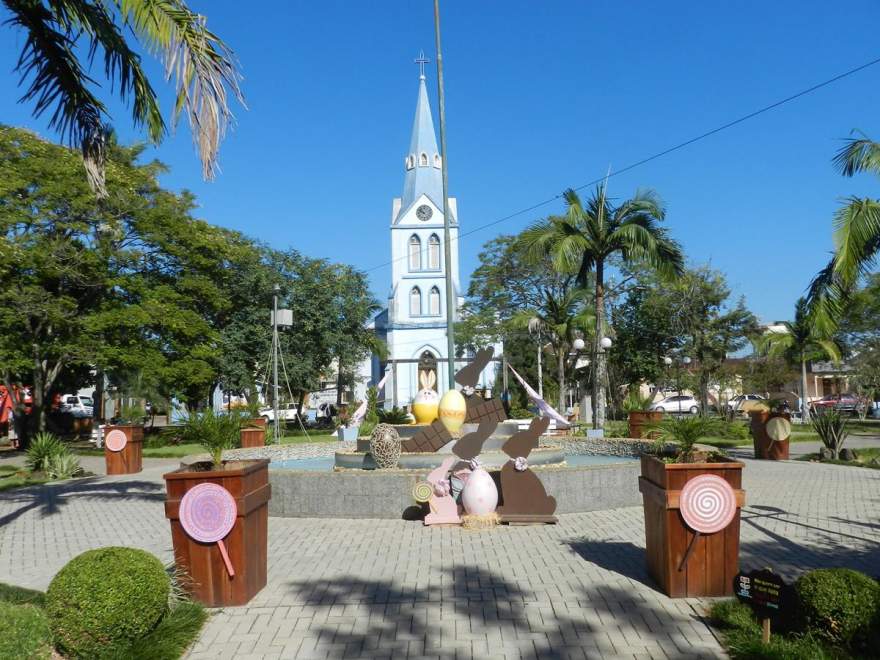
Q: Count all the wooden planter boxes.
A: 6